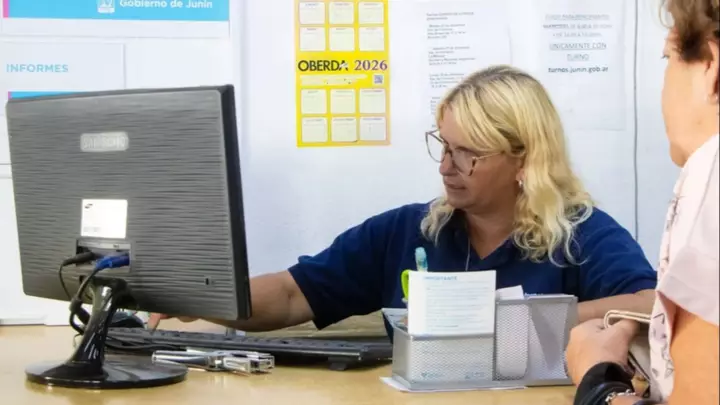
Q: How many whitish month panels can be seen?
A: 12